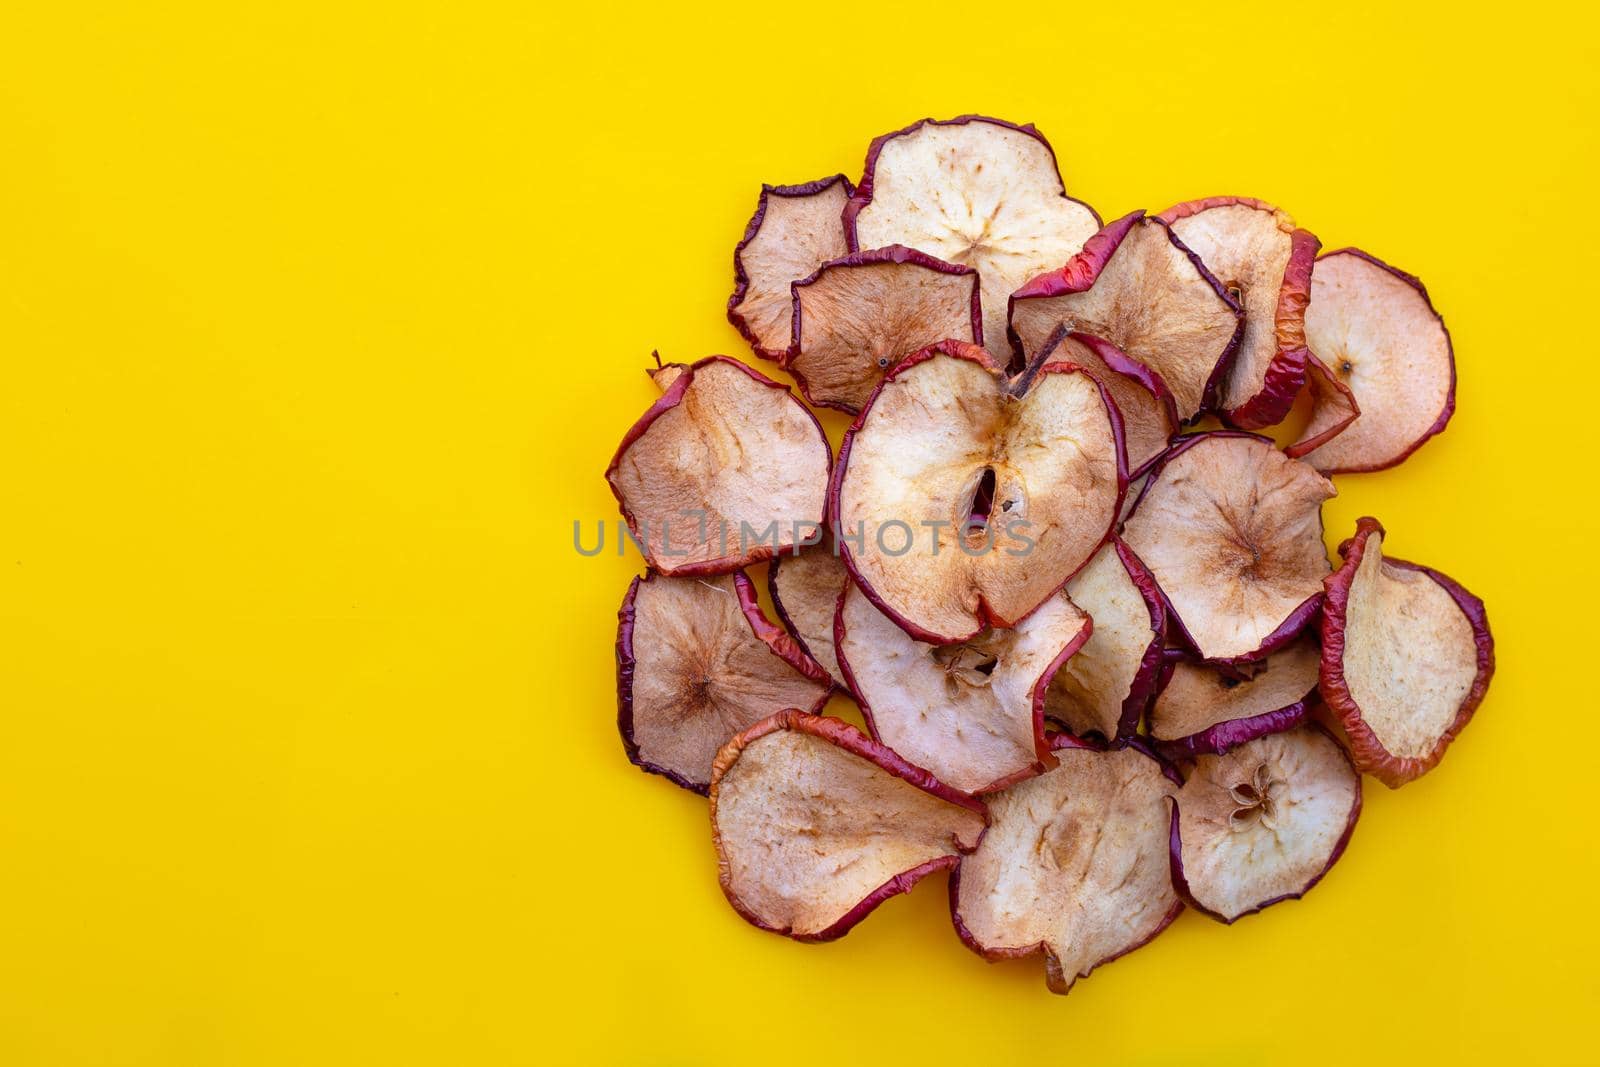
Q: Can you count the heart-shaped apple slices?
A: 1